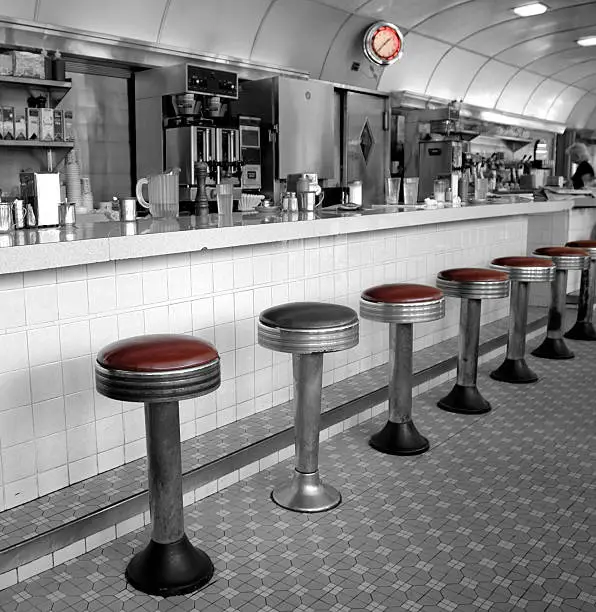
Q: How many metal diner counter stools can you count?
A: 7